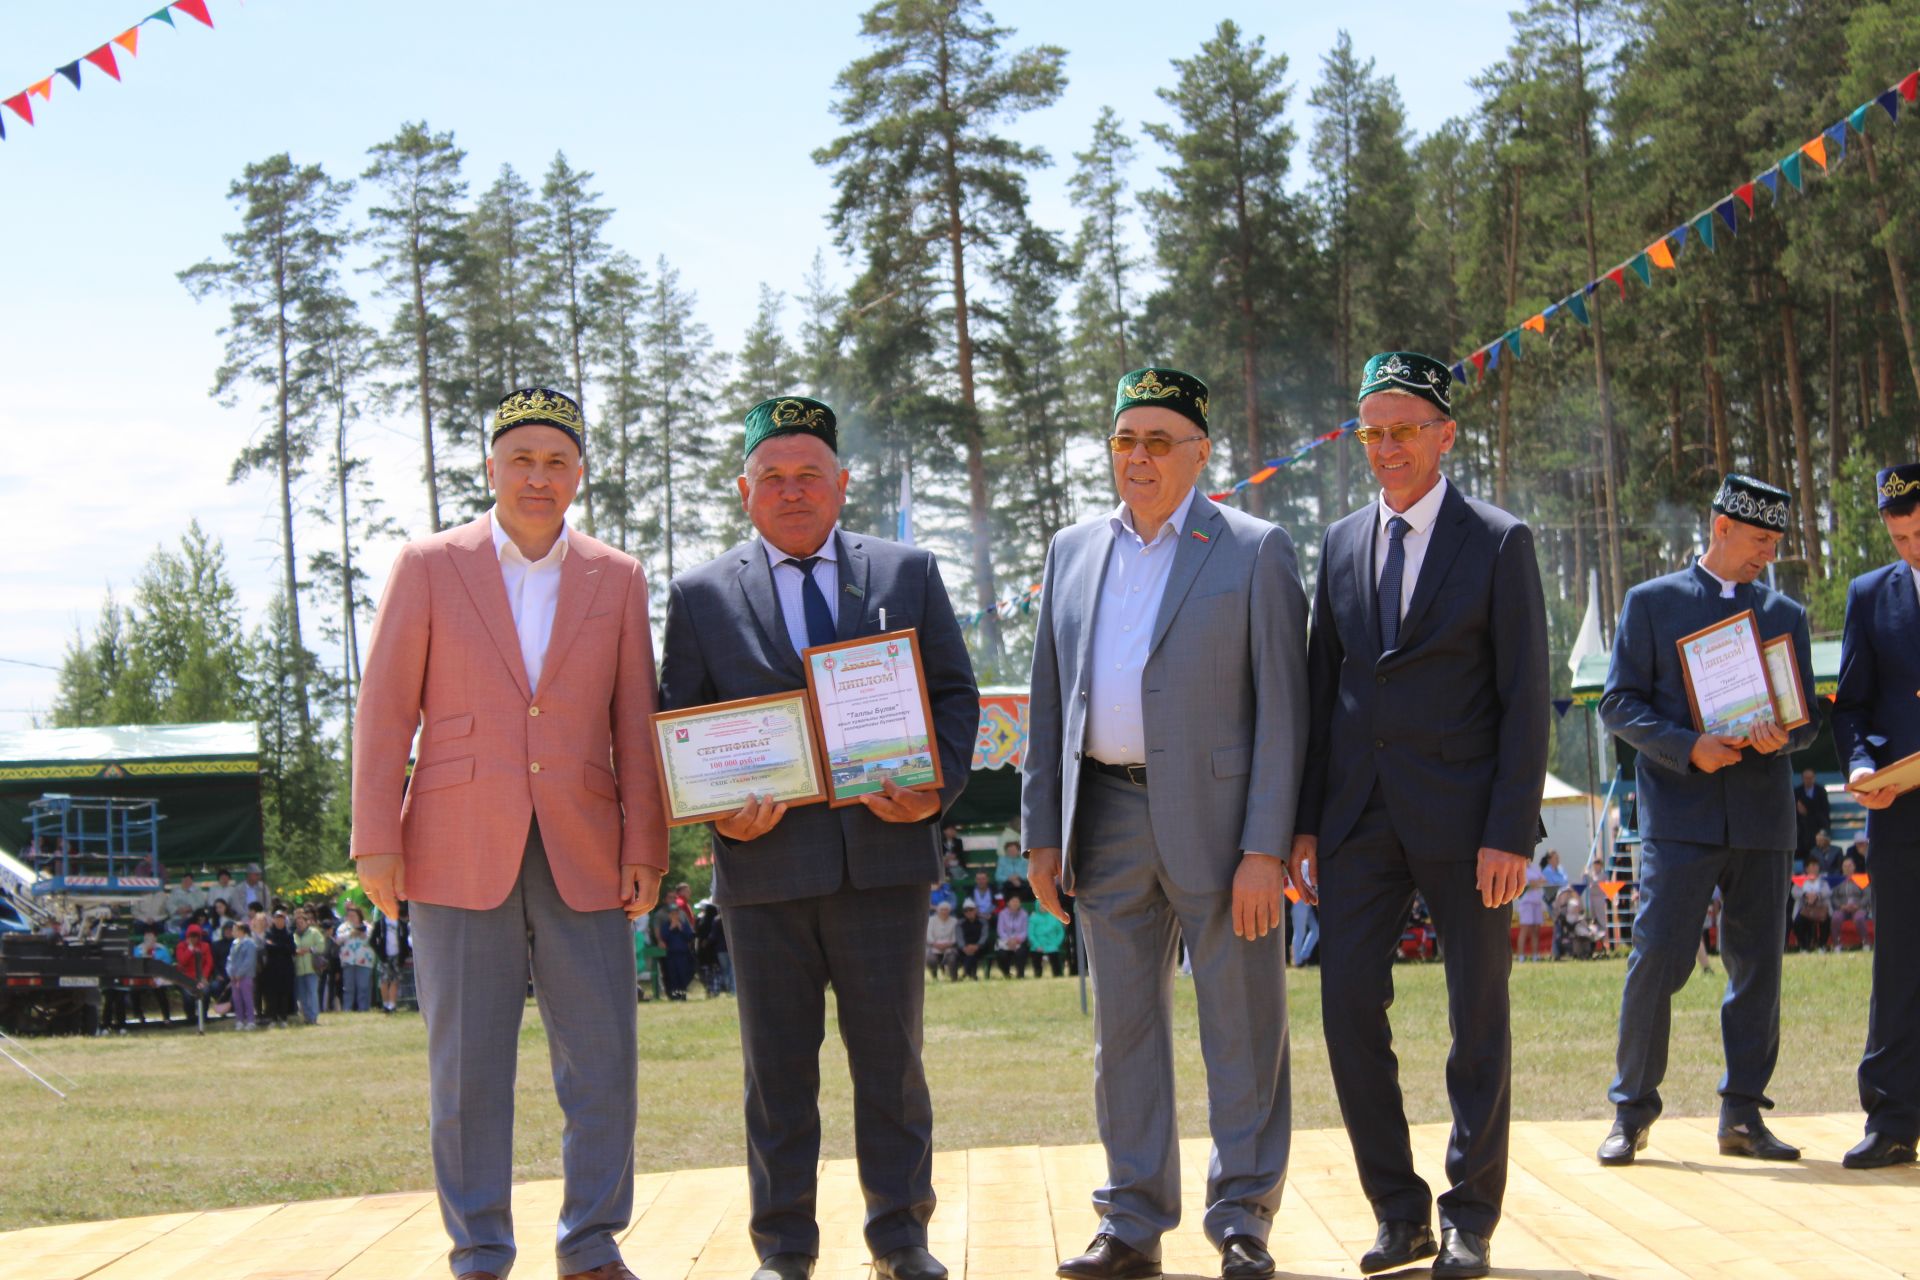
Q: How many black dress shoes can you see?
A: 9